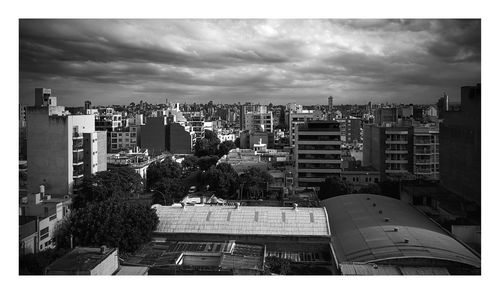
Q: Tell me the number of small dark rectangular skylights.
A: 5